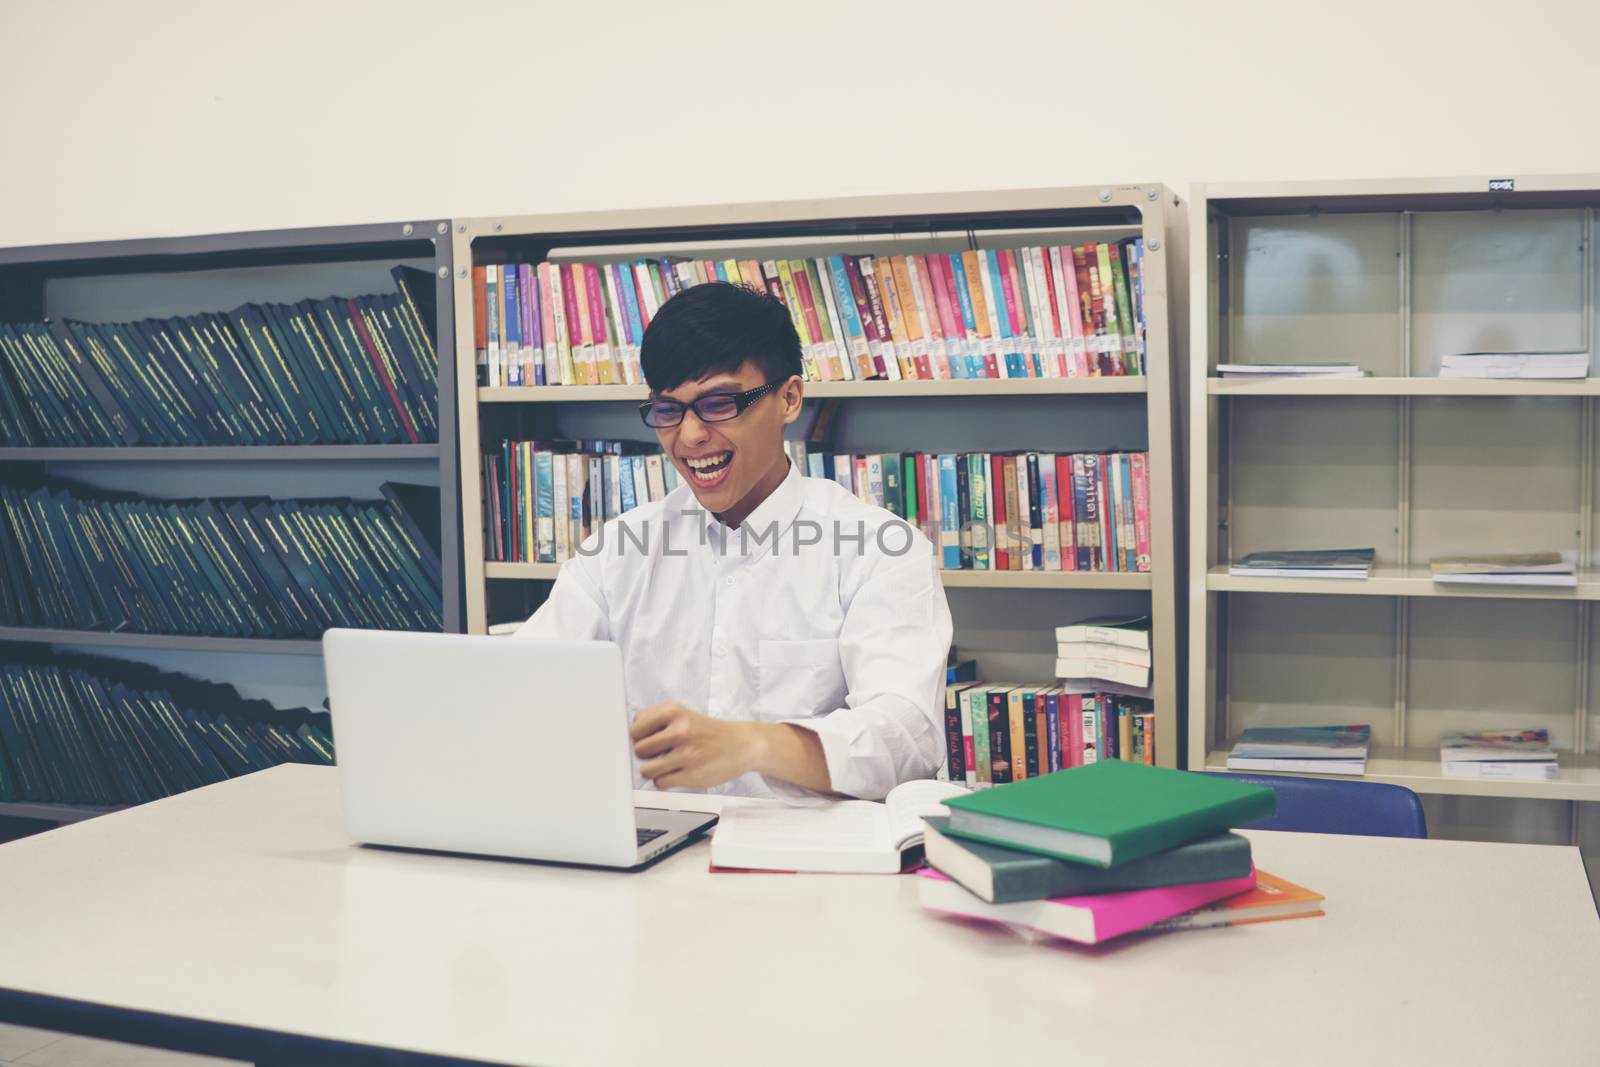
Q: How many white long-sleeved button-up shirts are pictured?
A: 1